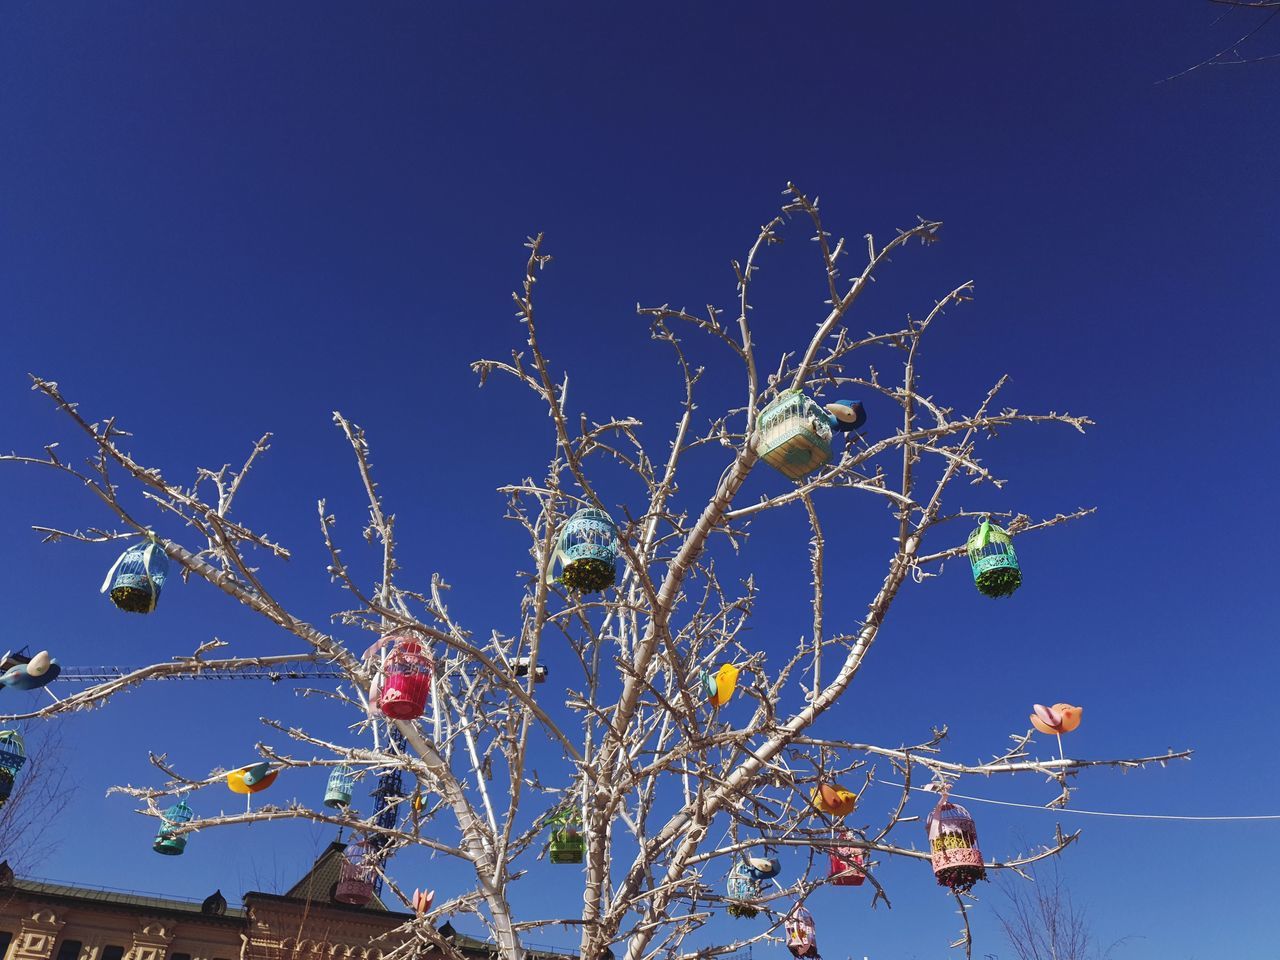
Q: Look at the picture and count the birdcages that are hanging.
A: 14